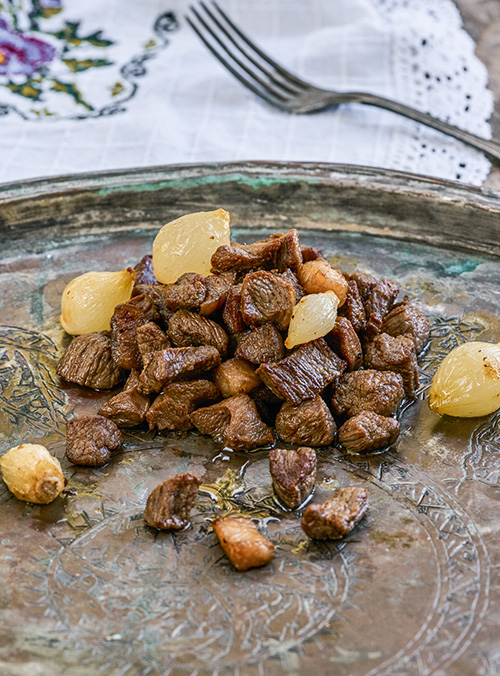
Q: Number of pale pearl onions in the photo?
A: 5